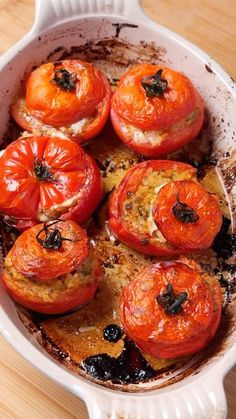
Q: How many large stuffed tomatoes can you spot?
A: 6